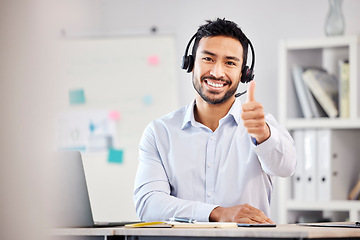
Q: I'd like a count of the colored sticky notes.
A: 5